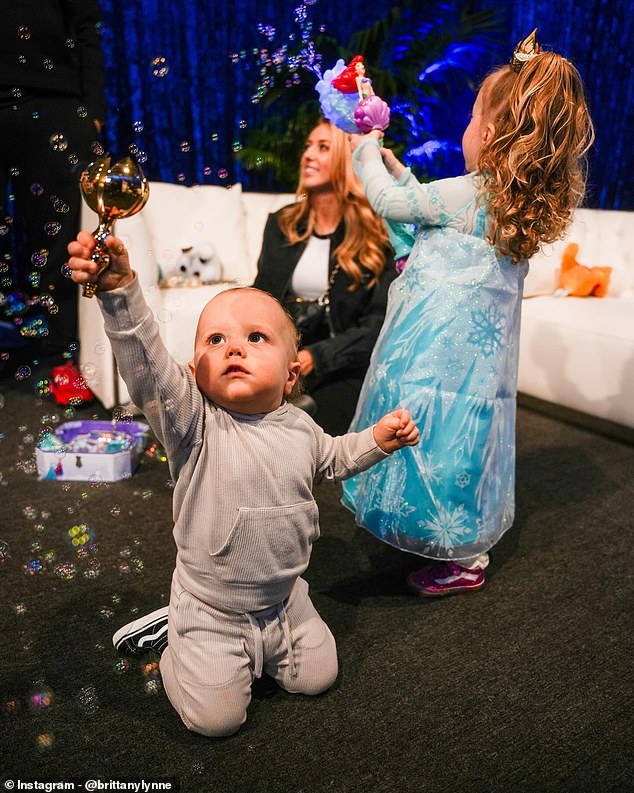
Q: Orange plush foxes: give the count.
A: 1